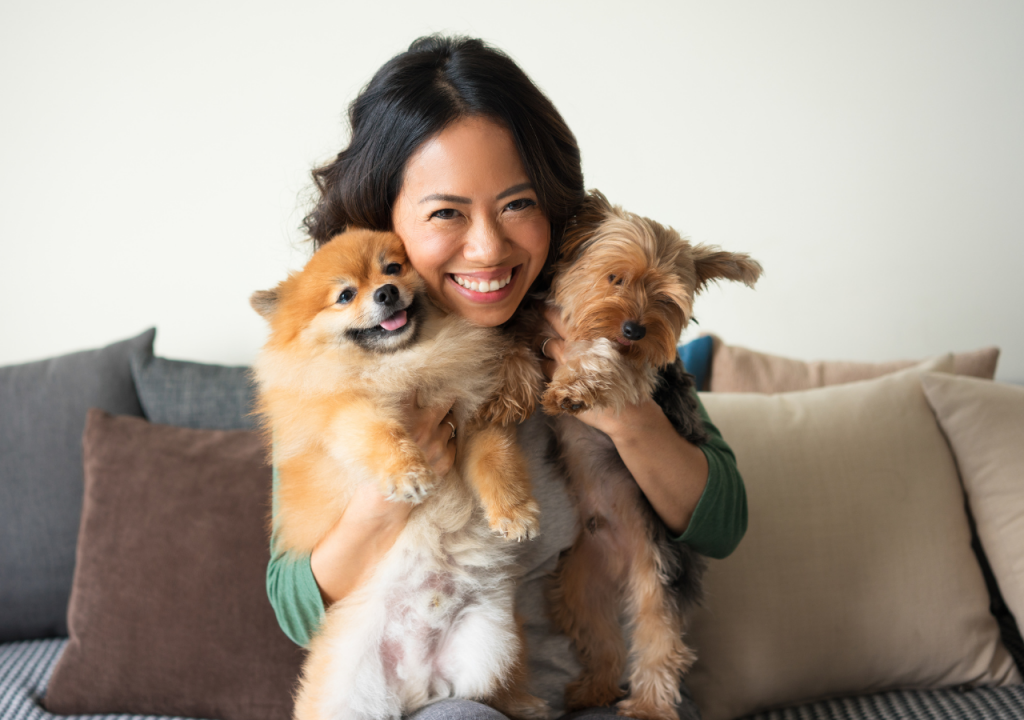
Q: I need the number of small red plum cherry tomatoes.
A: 0